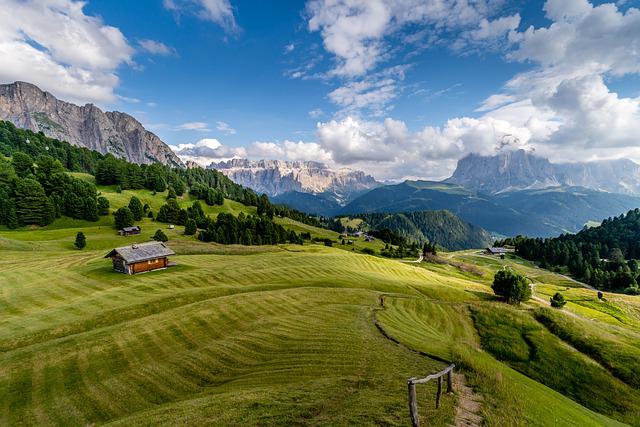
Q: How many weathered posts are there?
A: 3